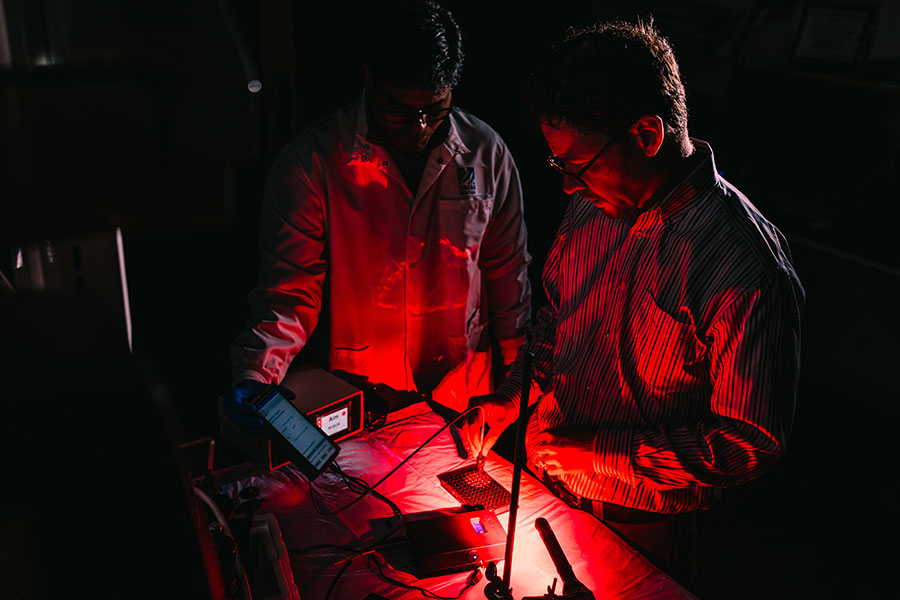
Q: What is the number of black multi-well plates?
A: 1